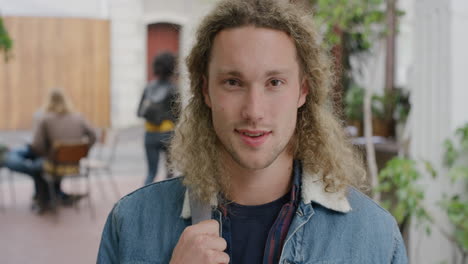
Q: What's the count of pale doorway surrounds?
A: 1